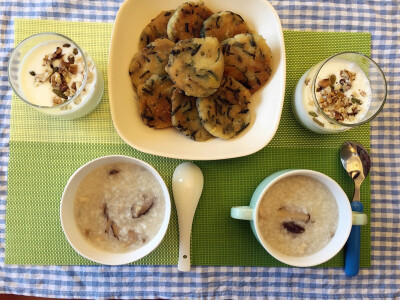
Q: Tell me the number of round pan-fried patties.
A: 9